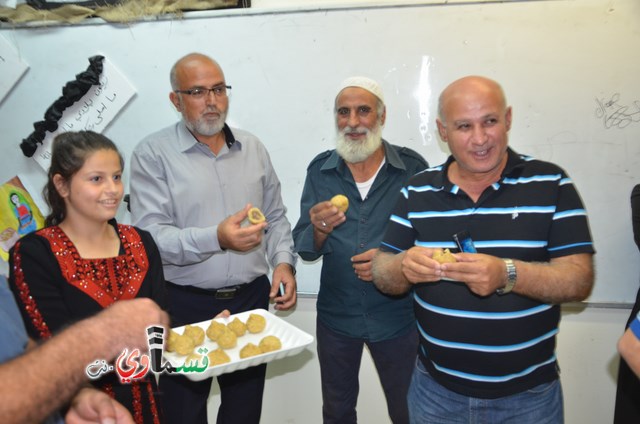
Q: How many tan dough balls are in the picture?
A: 14